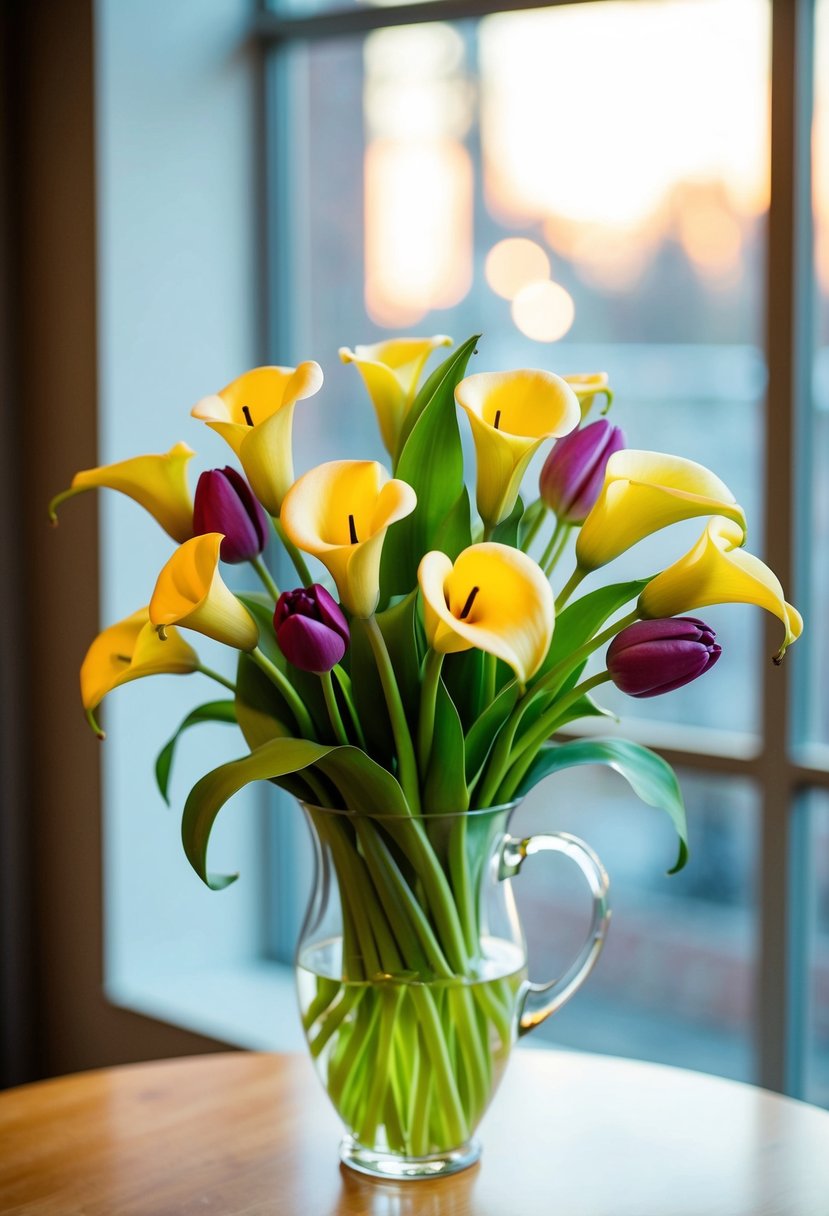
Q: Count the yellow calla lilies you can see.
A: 11